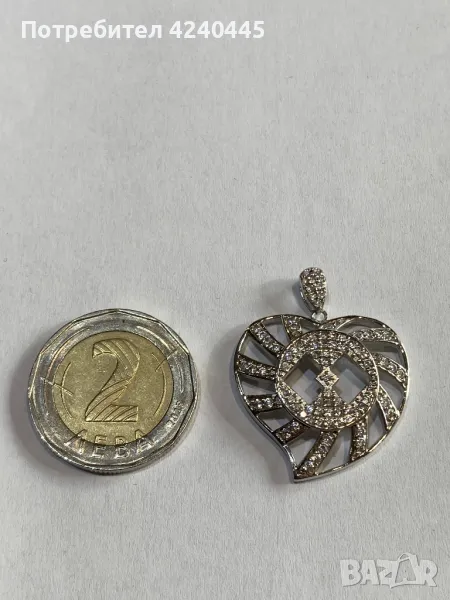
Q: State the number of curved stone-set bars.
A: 11